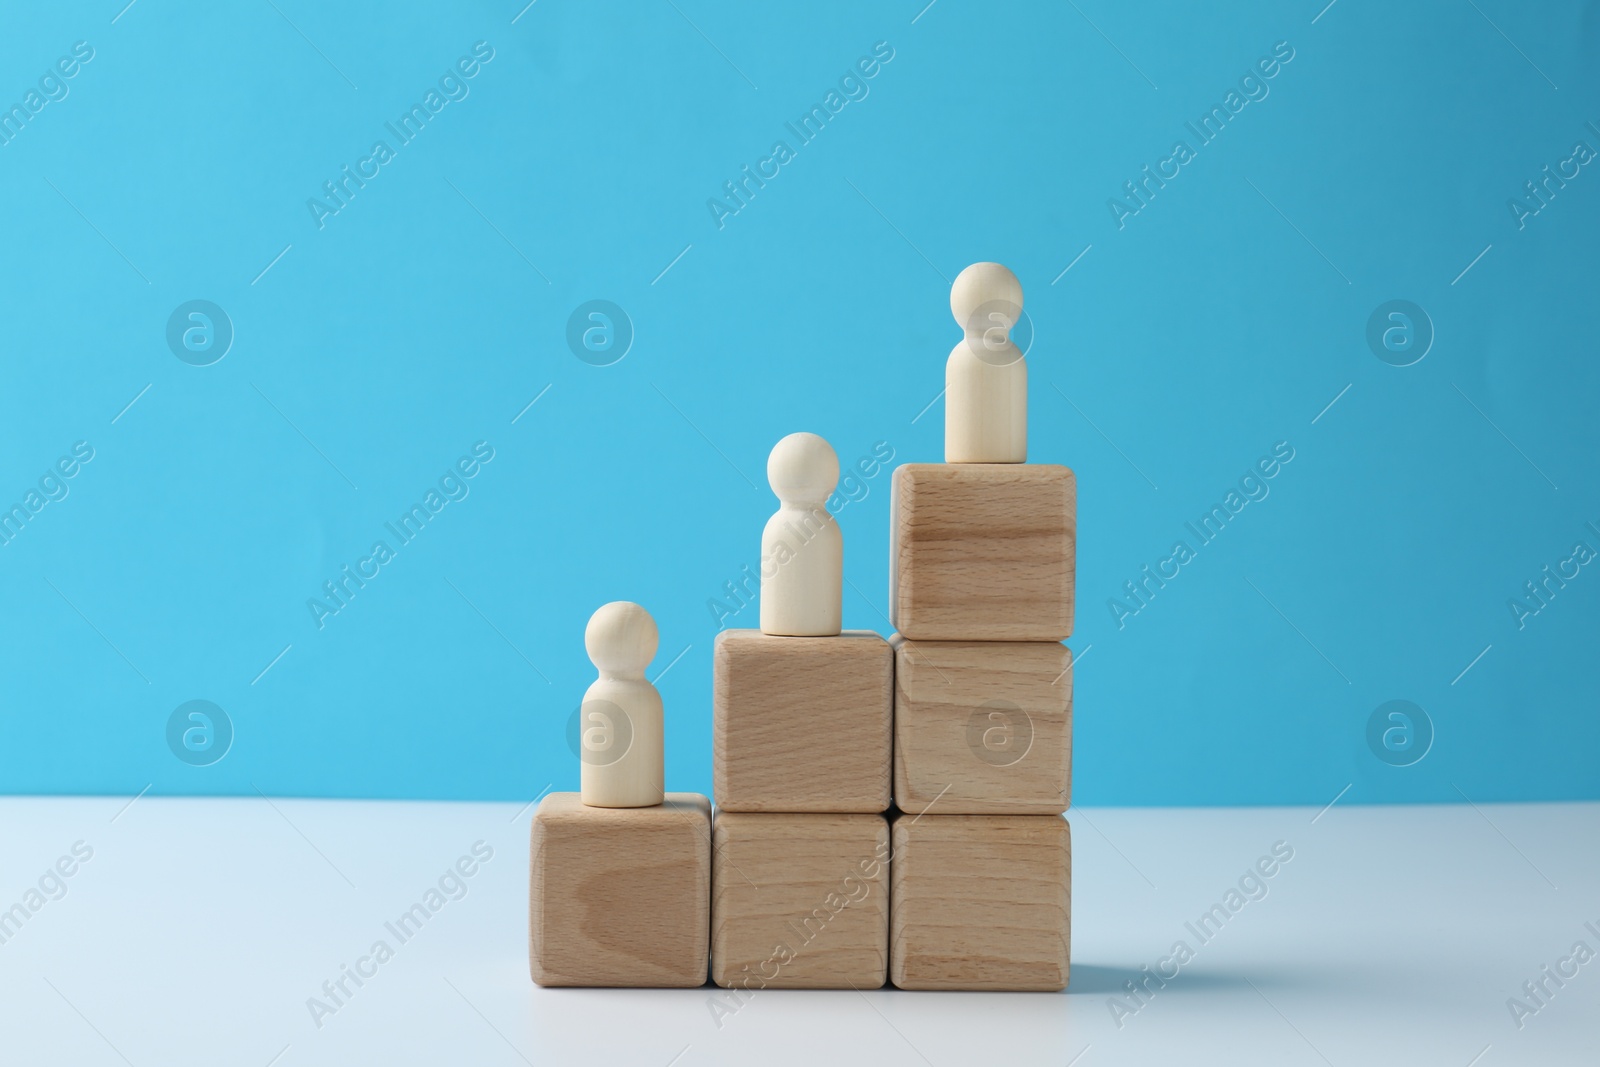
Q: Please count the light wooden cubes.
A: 6